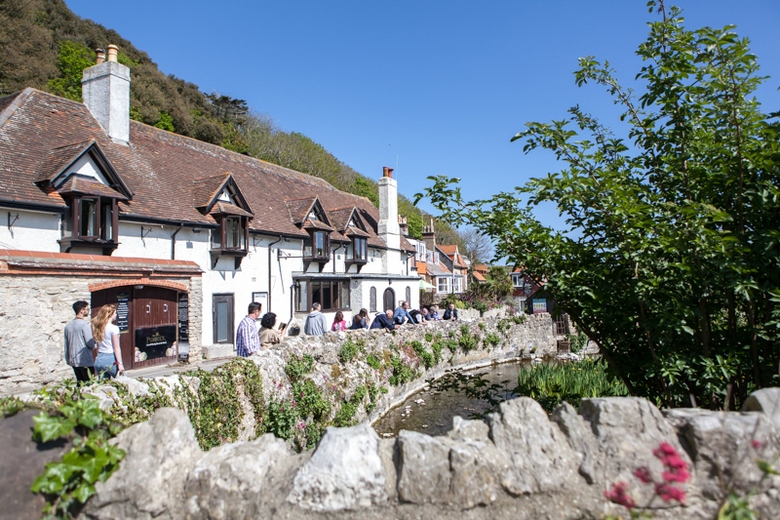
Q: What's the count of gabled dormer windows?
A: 4